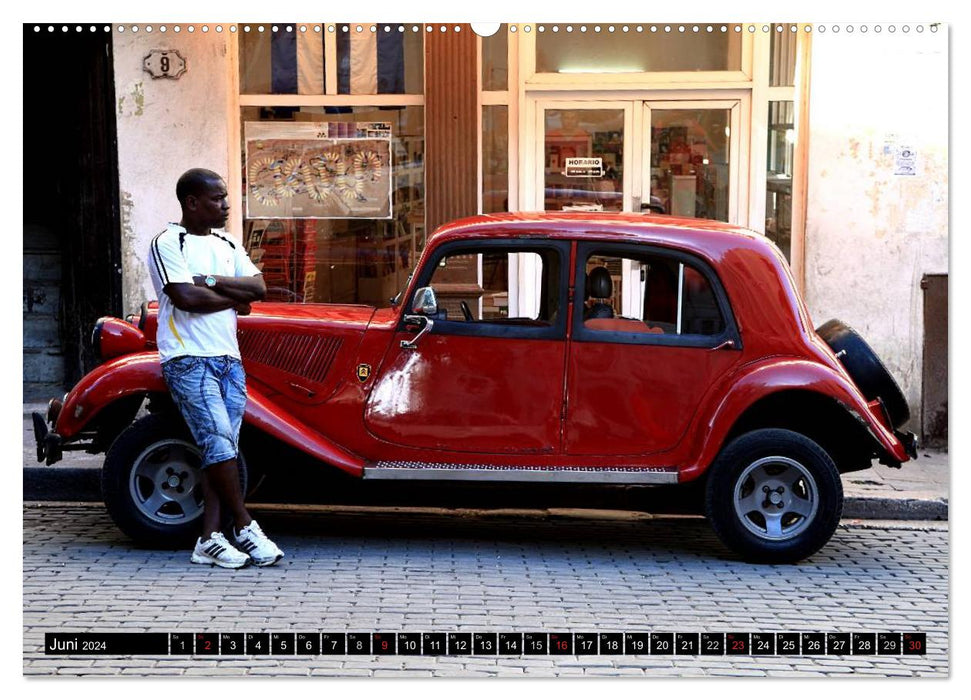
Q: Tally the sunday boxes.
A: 5